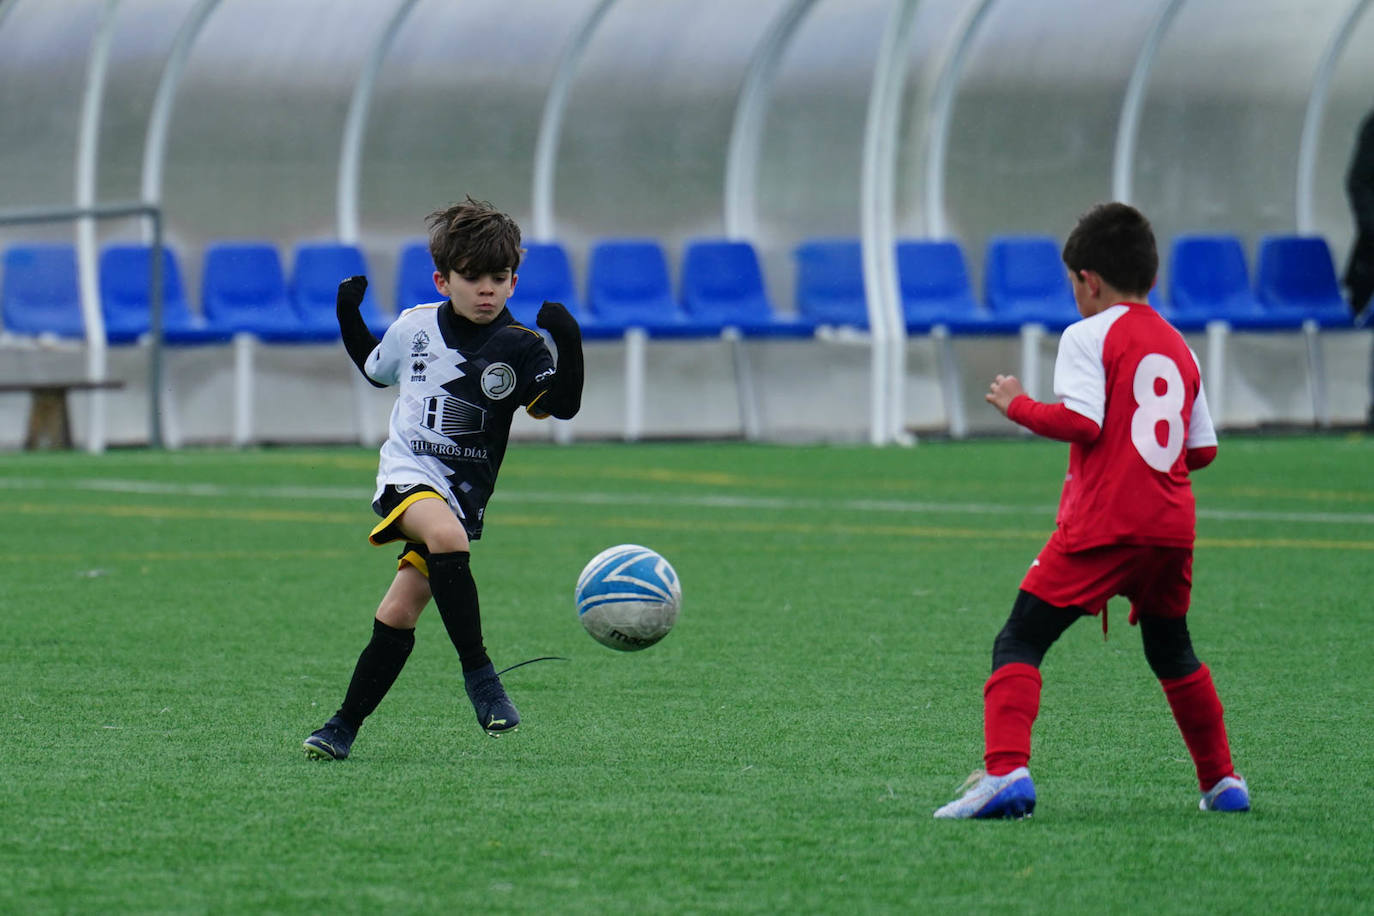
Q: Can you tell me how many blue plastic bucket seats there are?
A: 14